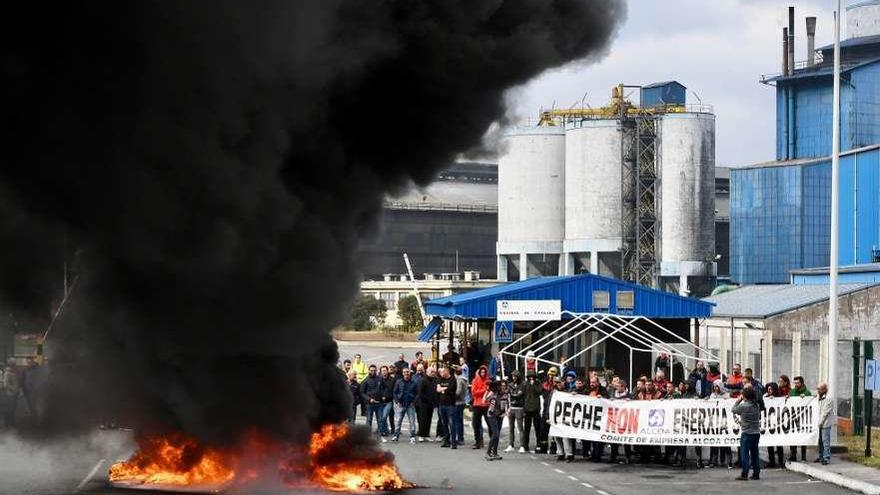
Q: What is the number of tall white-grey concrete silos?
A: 3